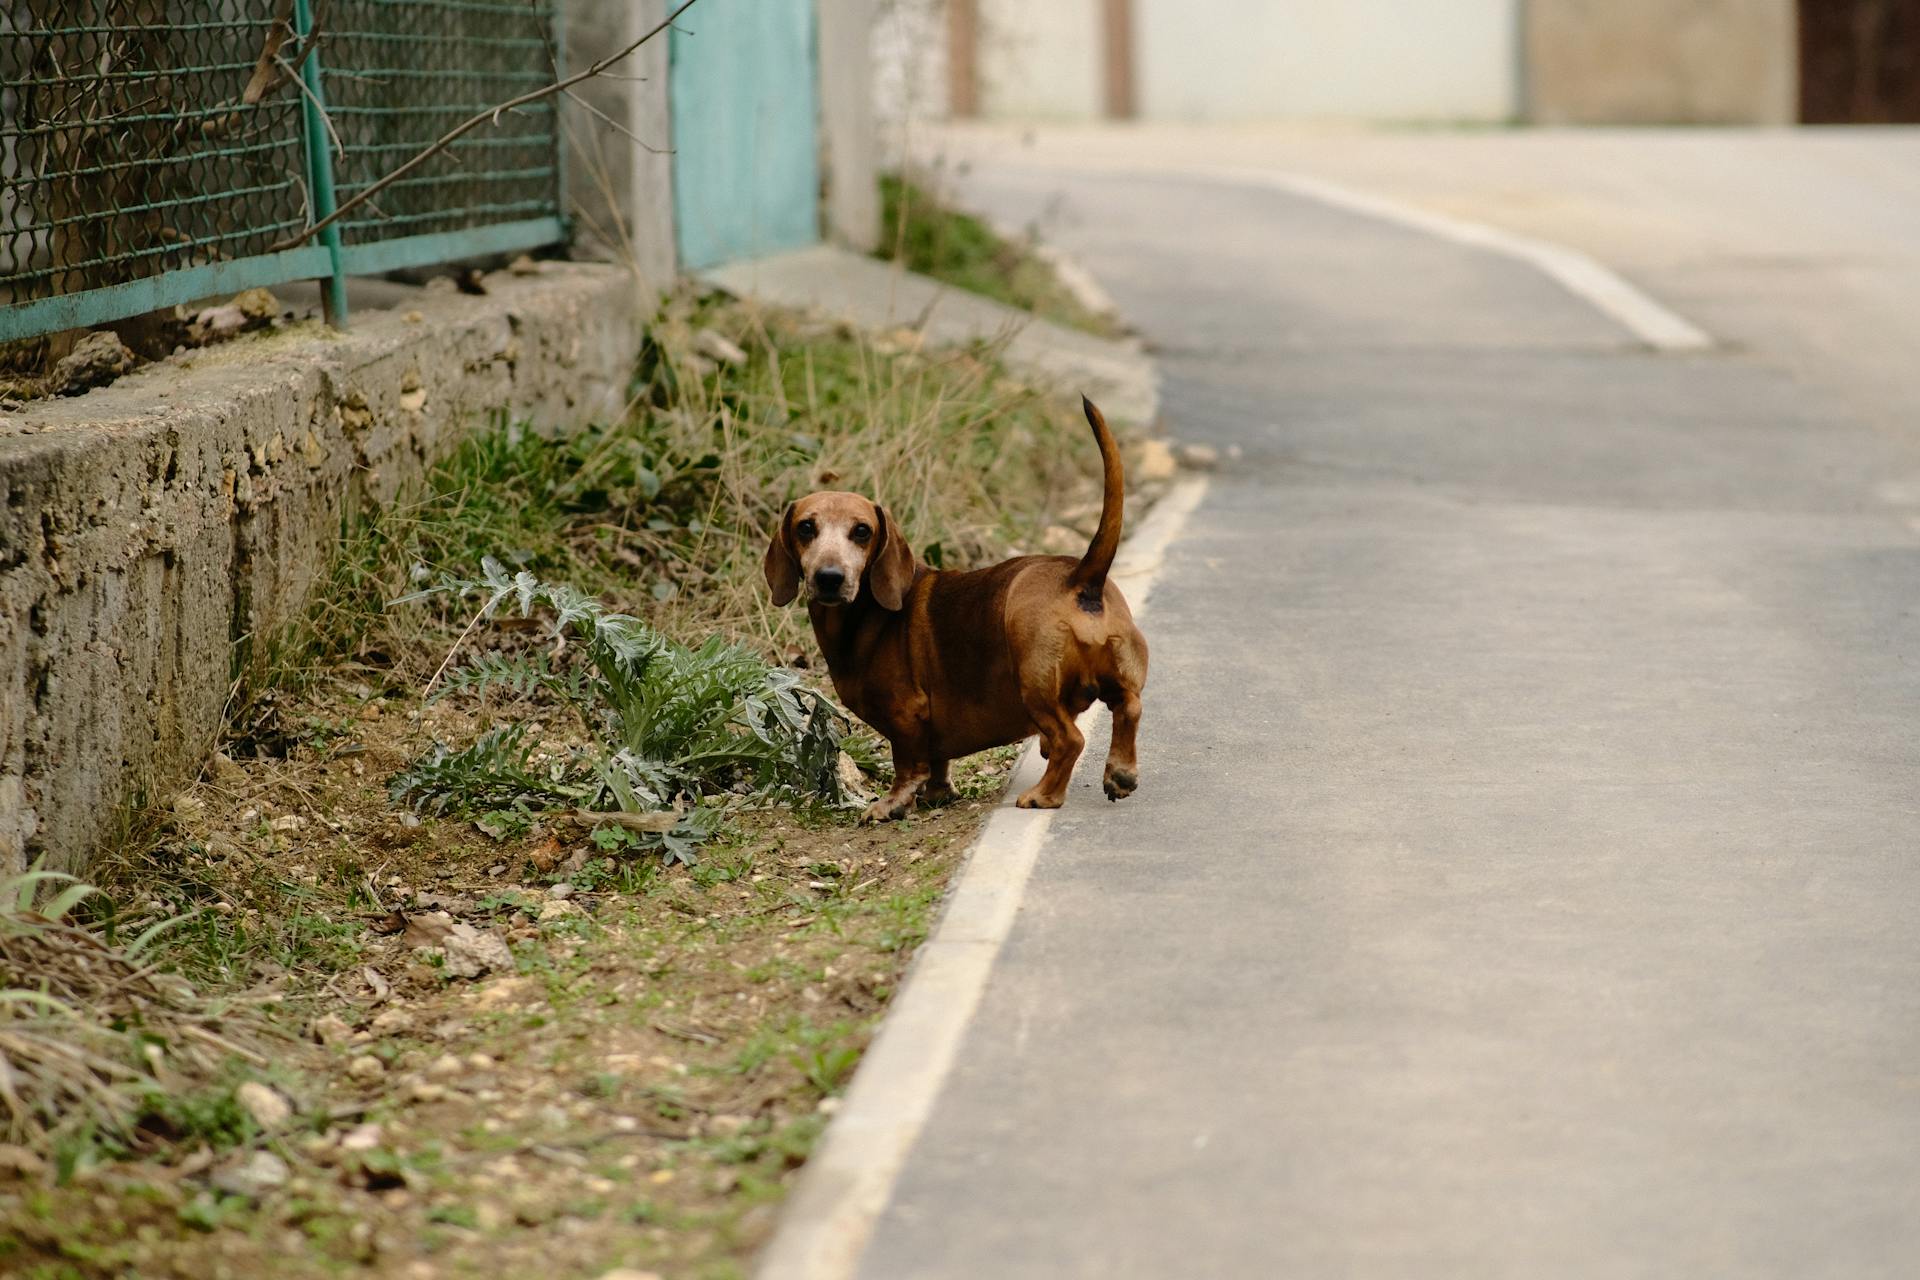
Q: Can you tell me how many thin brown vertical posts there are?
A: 2